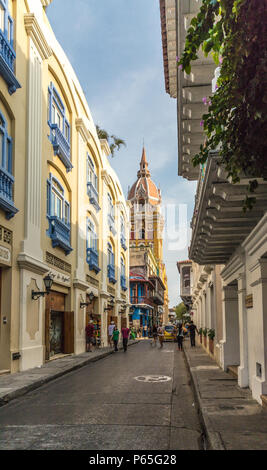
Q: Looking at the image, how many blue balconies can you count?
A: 10